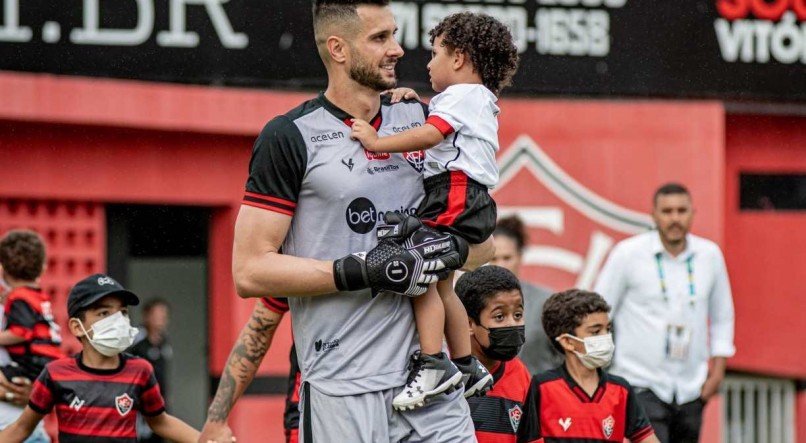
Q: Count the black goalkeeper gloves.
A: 2